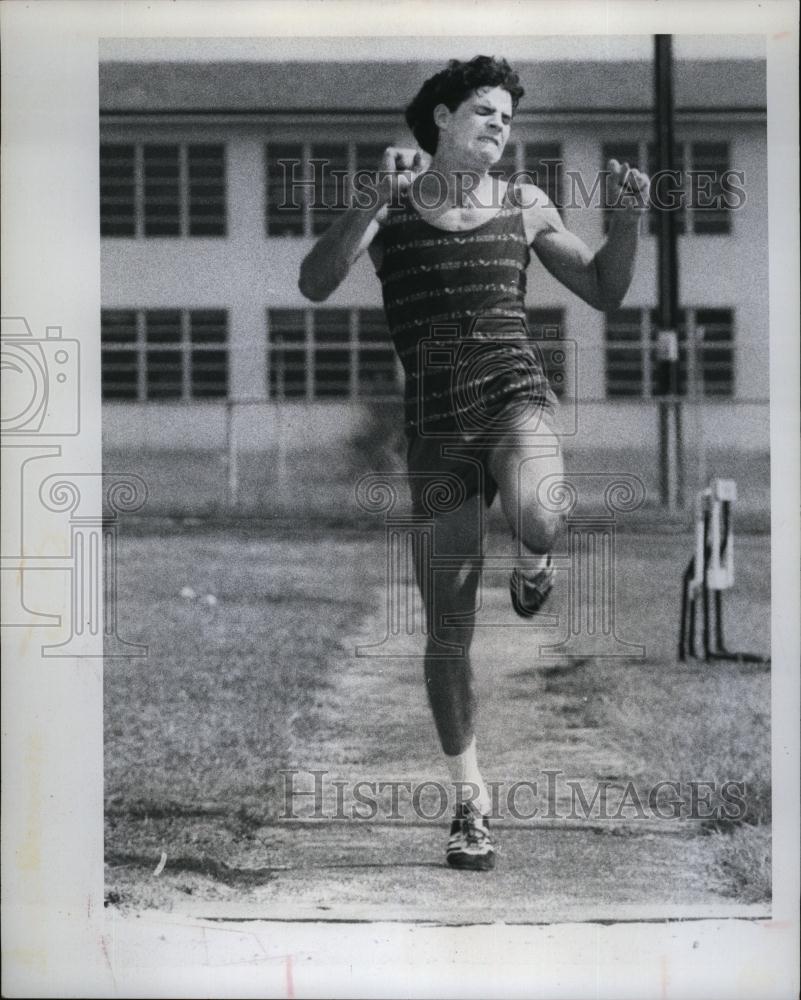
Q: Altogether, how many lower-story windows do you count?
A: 4